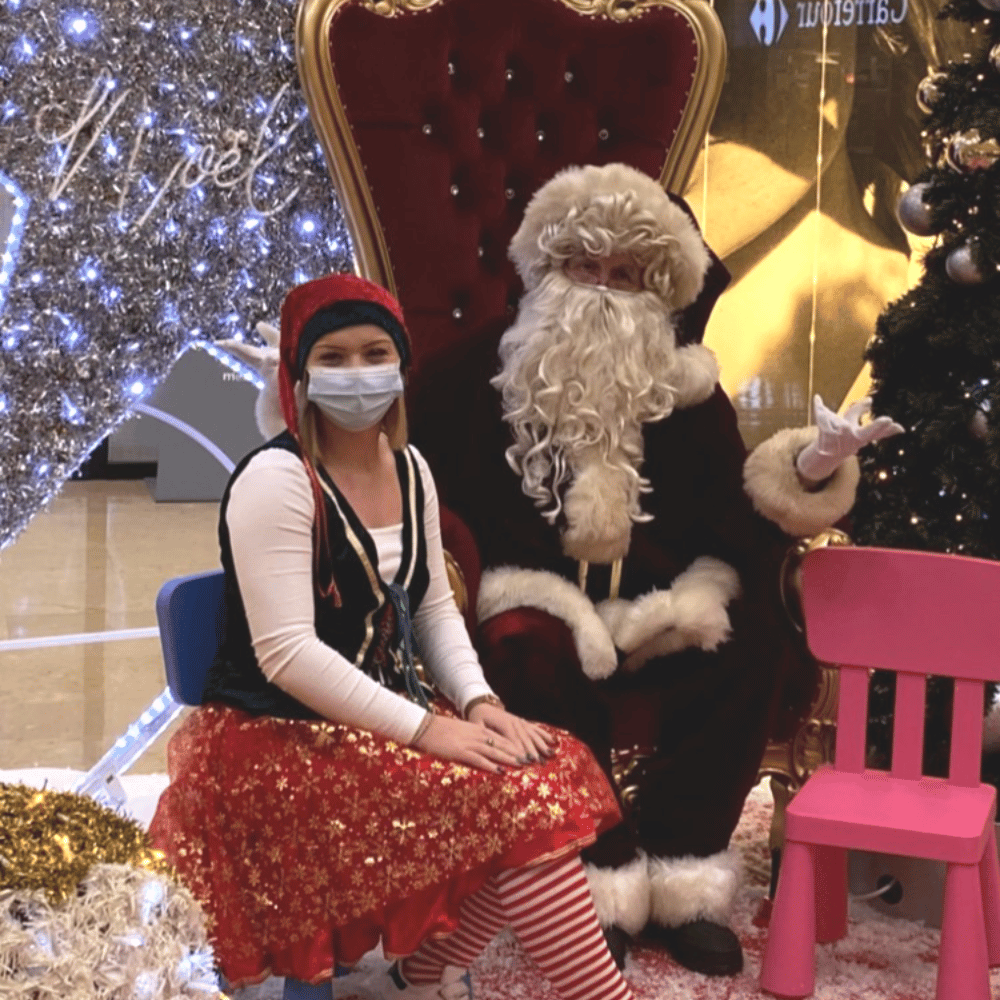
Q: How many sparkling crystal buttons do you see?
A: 11